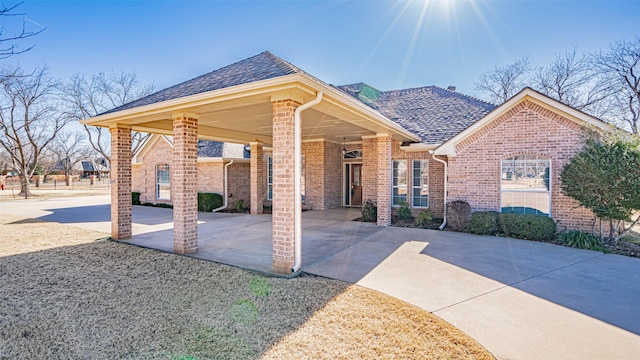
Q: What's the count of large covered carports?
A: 1